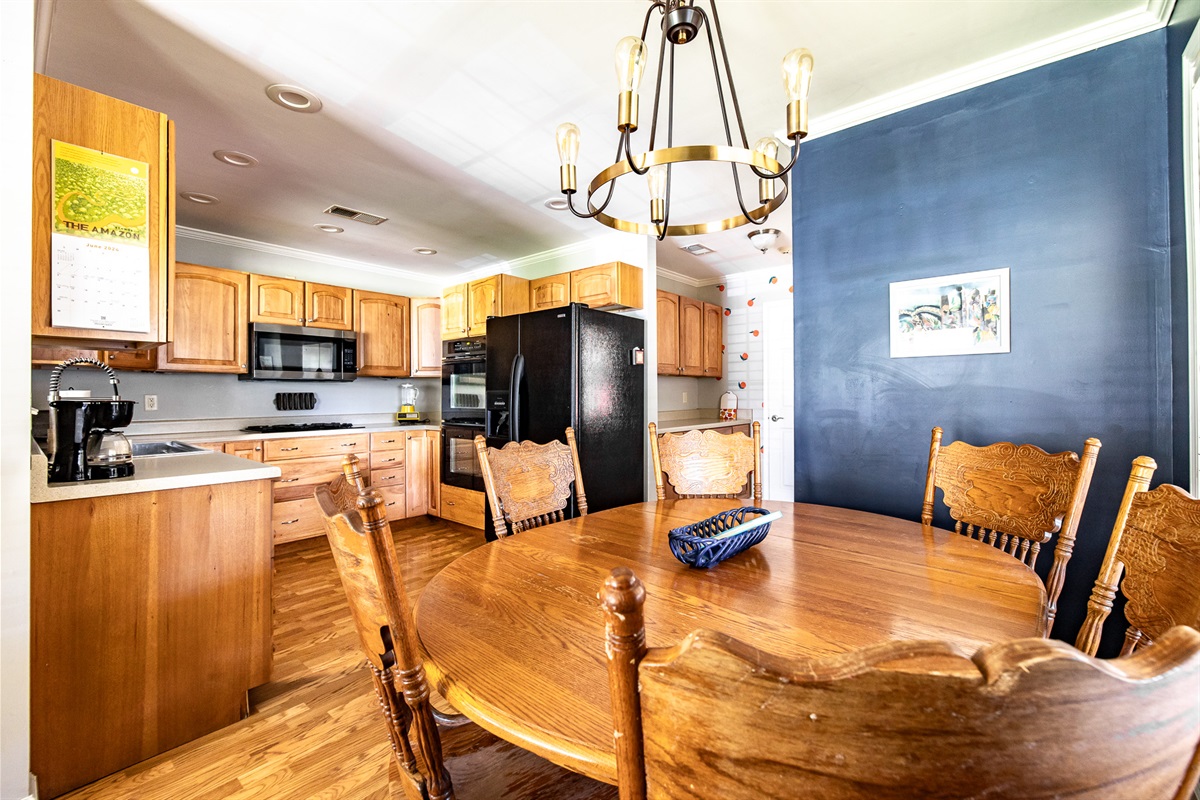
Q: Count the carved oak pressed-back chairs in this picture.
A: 6